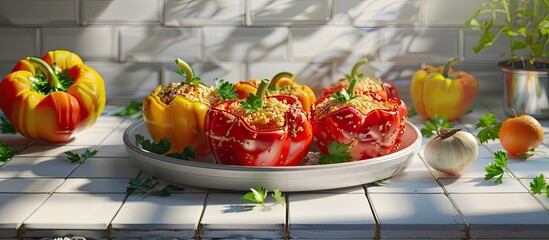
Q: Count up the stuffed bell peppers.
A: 5